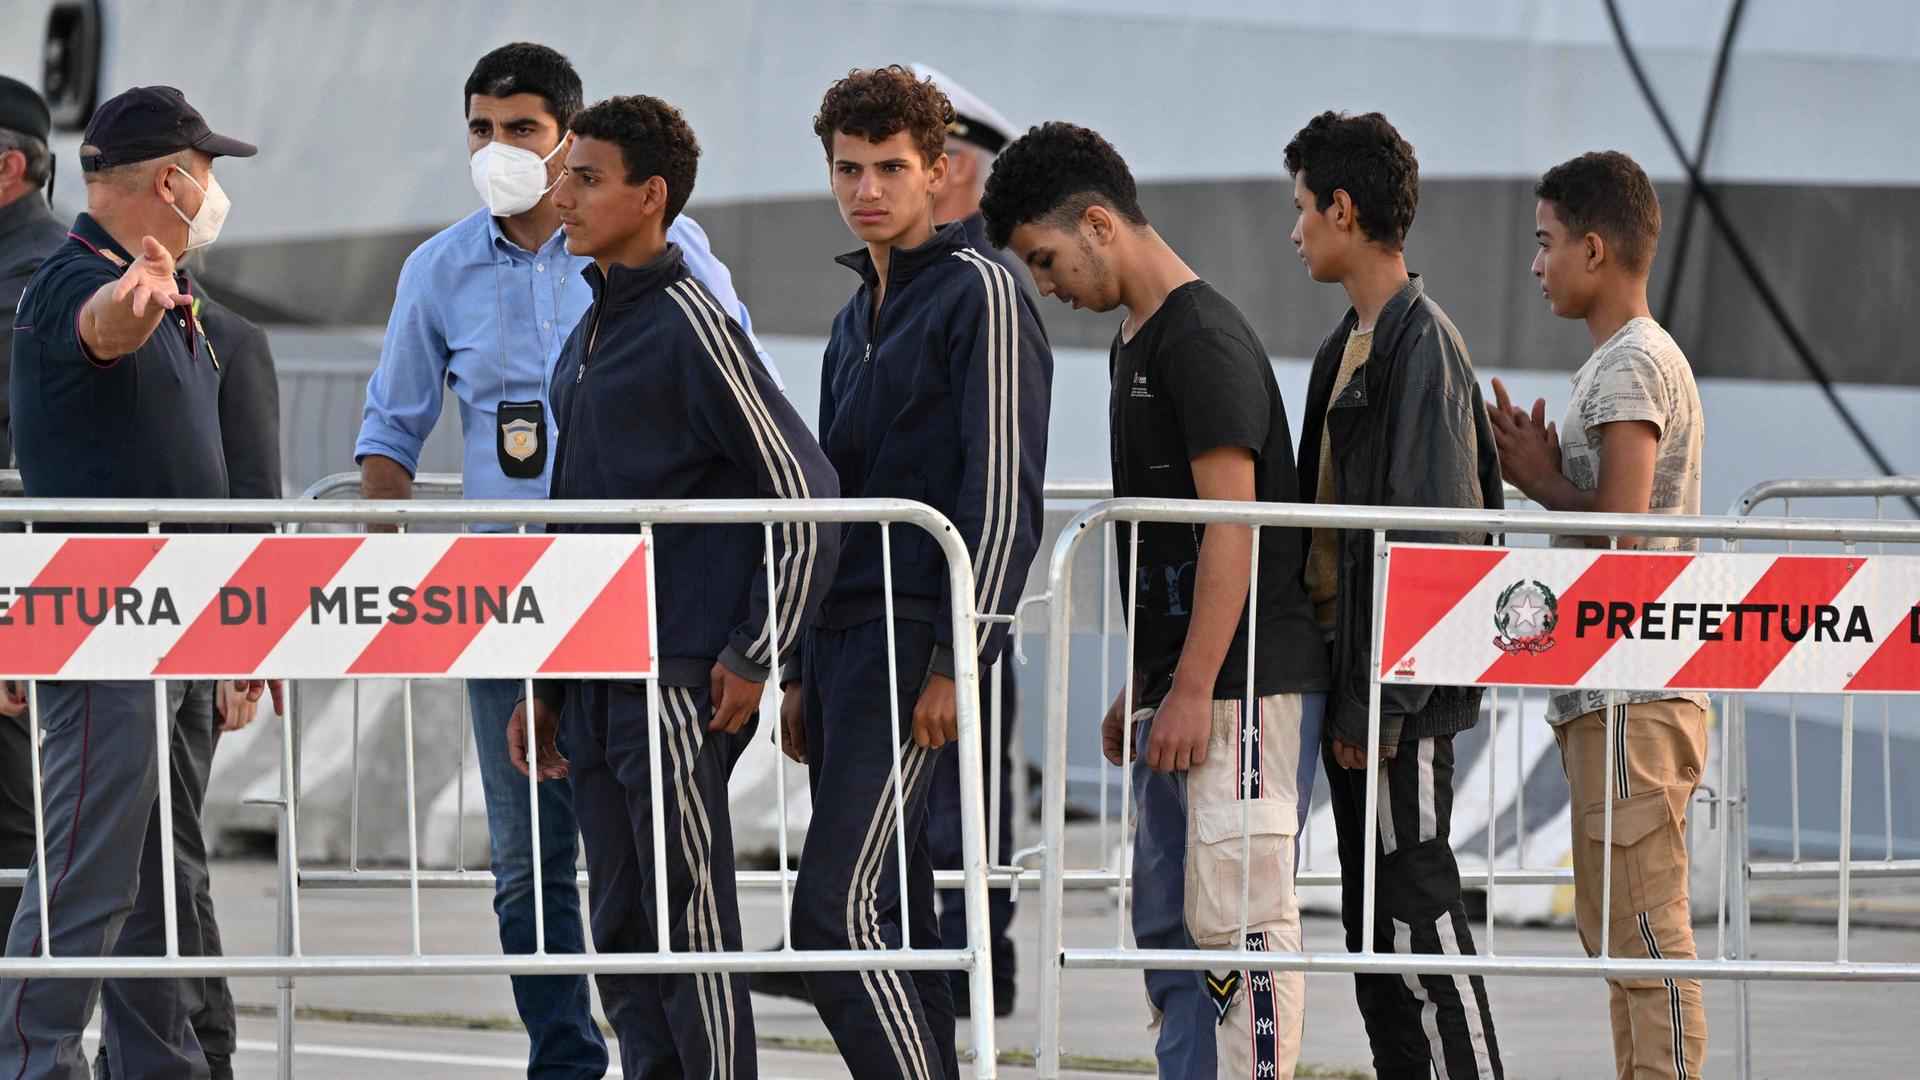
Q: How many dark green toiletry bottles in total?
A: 0